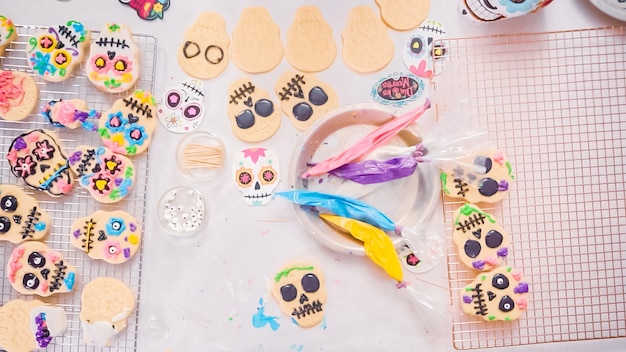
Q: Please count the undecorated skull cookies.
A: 4